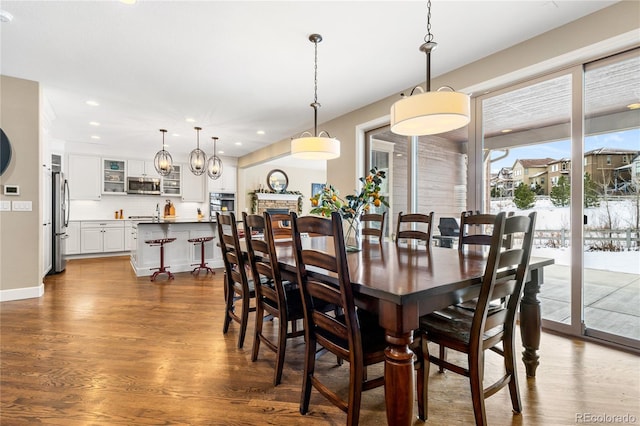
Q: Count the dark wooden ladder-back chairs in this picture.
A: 8